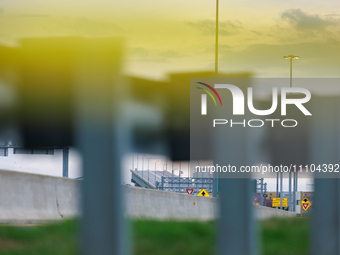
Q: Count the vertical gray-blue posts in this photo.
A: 3